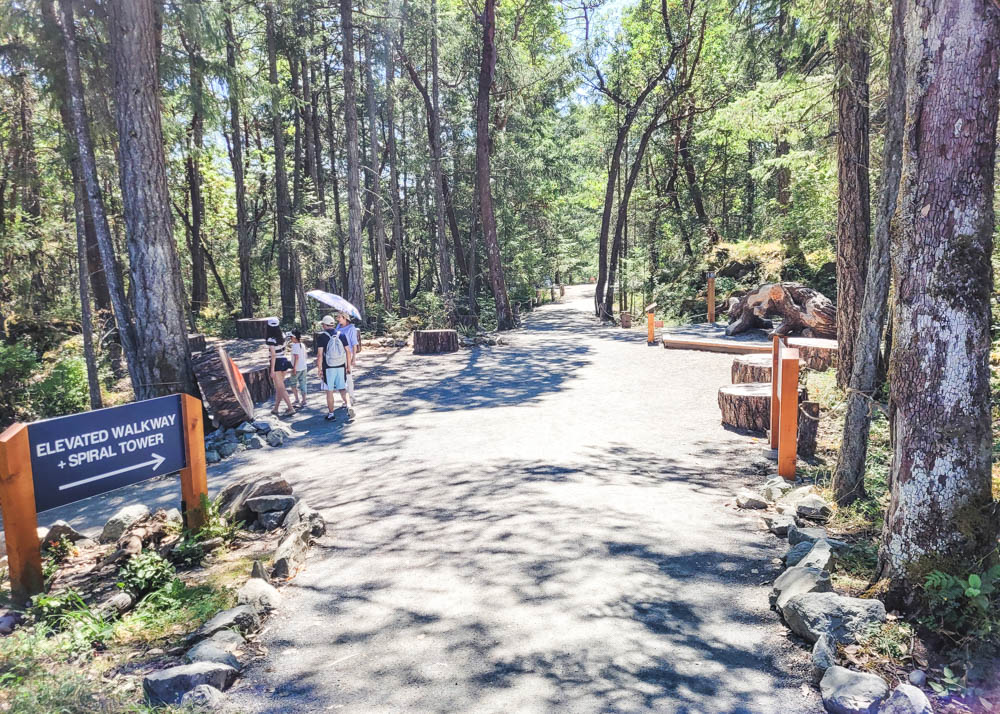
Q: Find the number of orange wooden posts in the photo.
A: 6